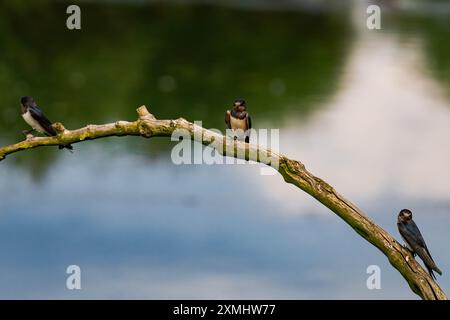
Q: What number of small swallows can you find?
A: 3